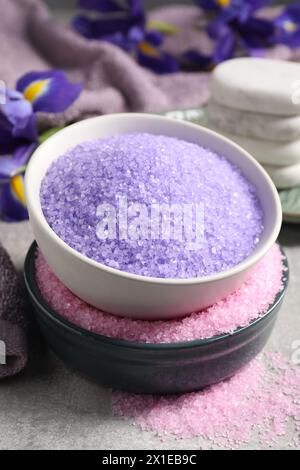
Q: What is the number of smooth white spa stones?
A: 4